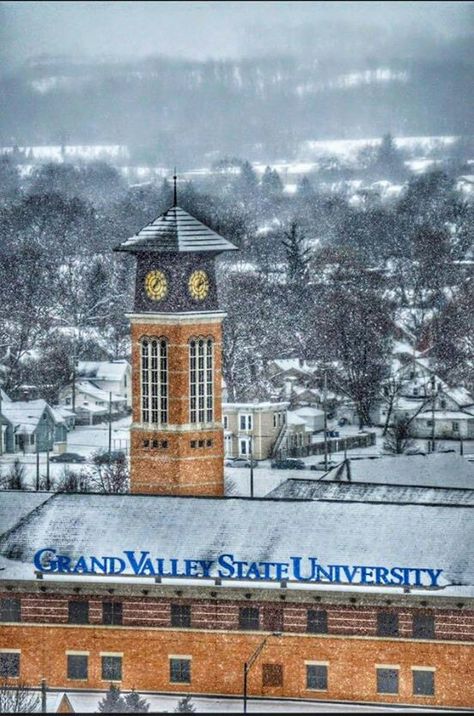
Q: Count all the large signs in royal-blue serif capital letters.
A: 1